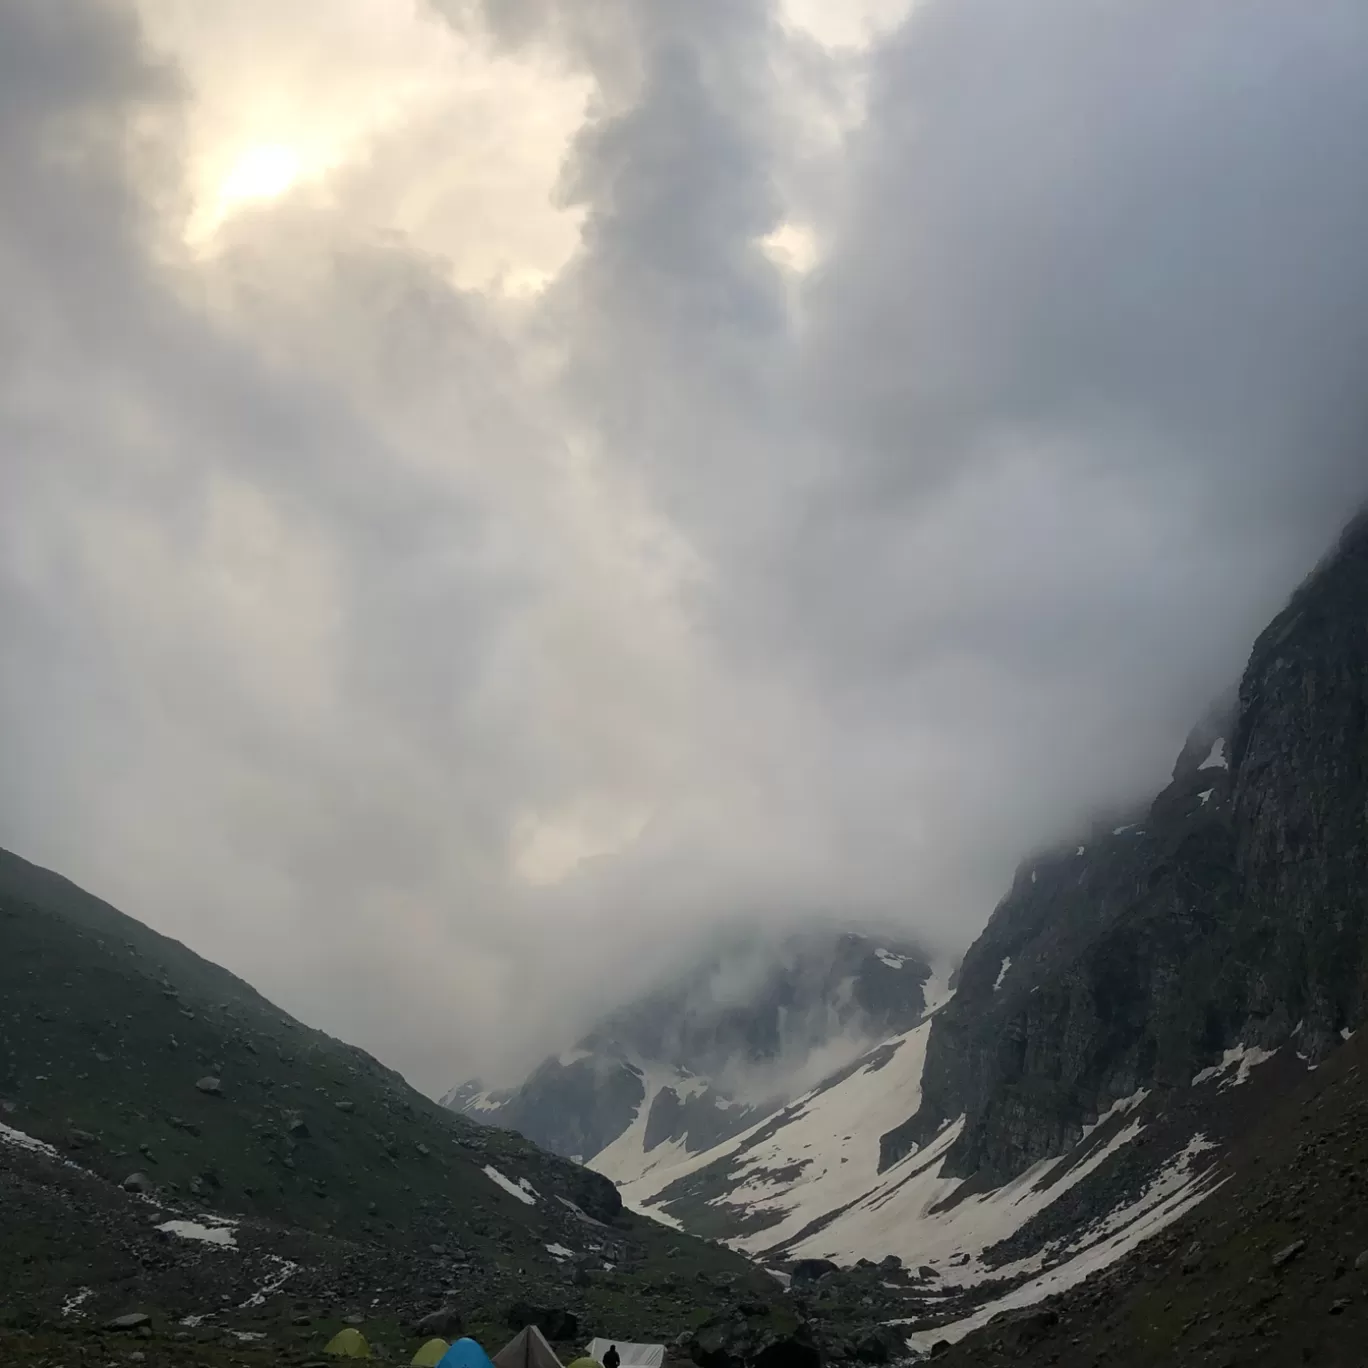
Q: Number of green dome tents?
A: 3